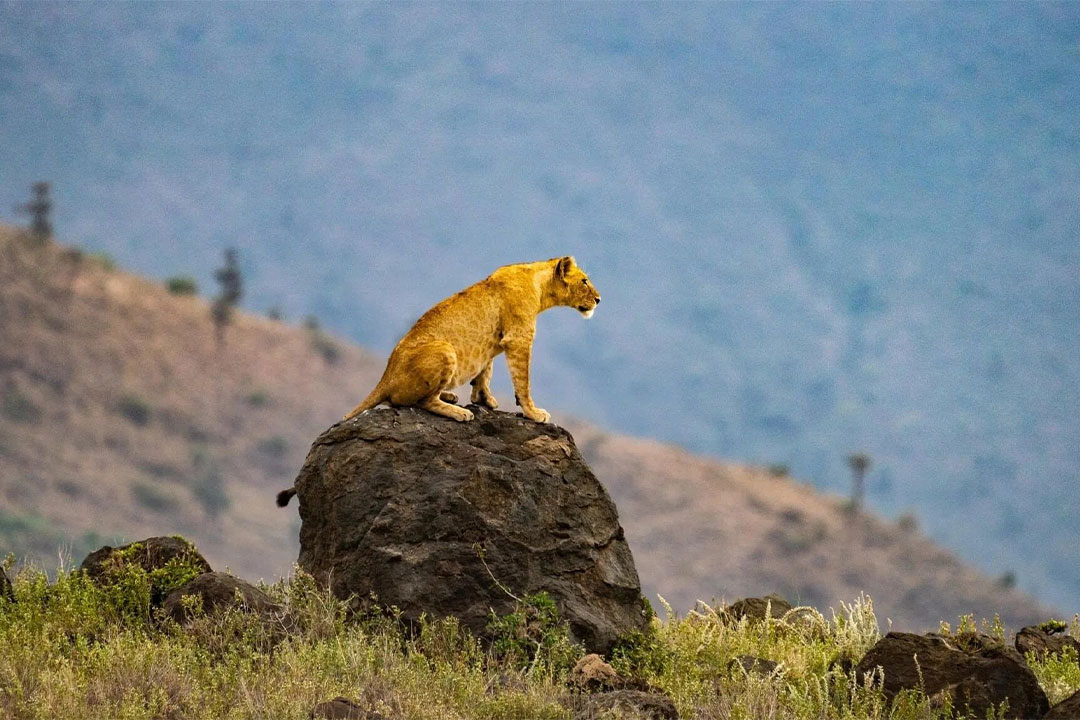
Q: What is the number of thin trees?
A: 3